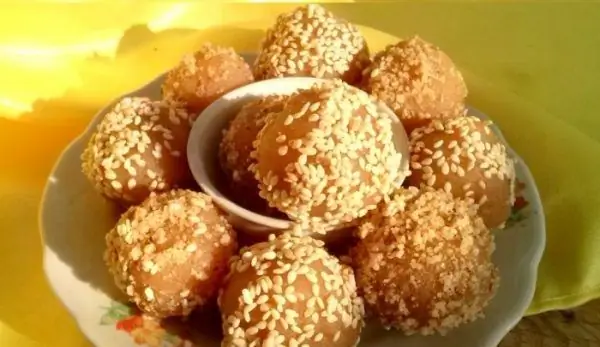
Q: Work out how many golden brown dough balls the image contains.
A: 10